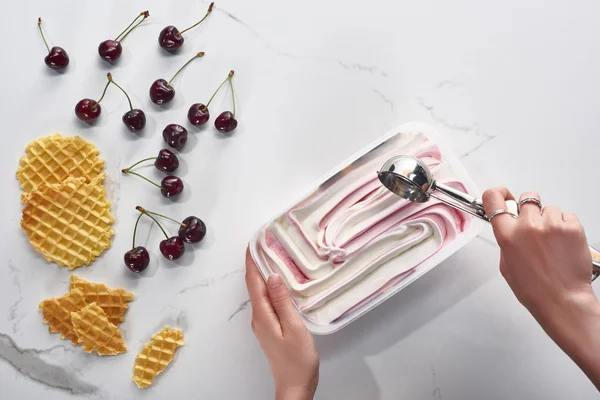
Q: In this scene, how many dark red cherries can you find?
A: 14